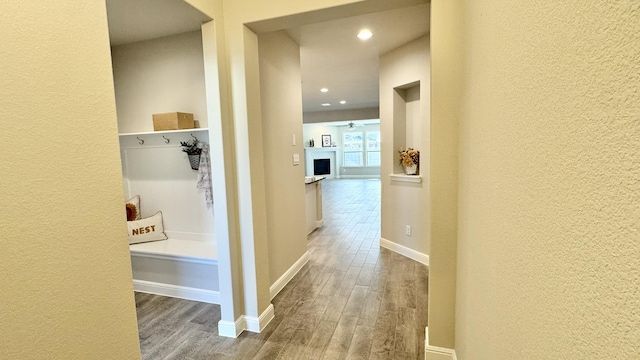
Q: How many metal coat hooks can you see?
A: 3